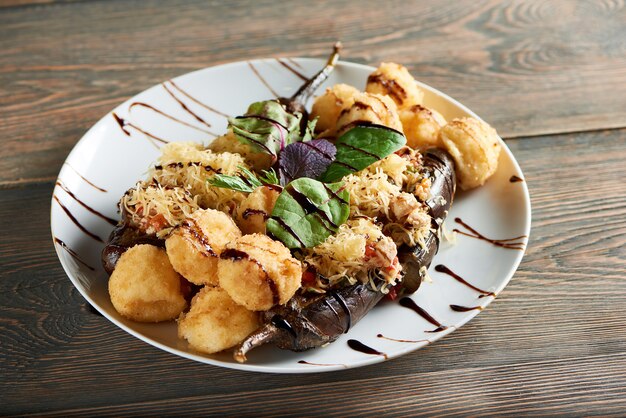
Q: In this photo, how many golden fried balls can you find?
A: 10